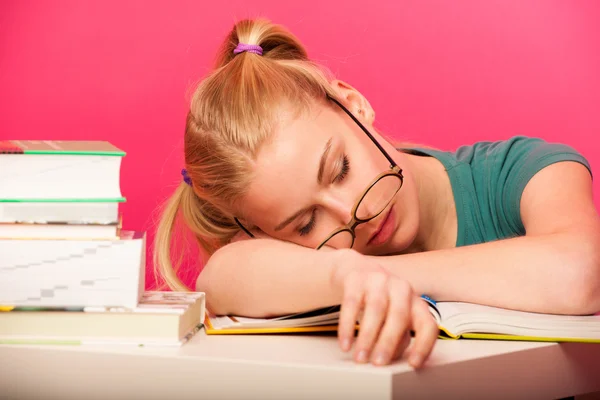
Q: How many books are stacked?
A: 5